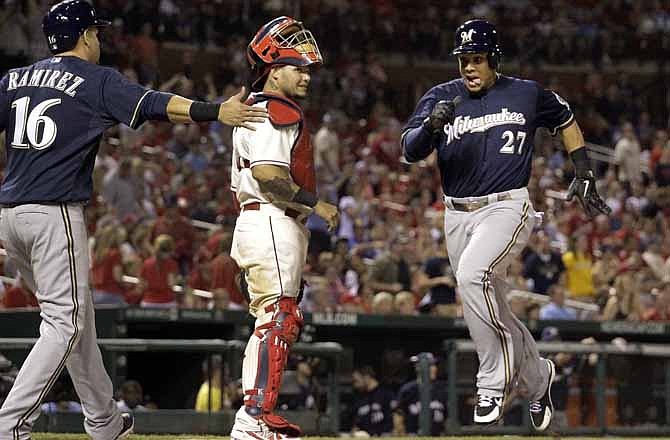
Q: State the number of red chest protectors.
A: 1